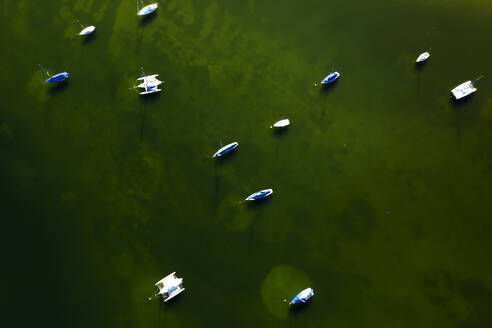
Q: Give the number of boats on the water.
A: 12